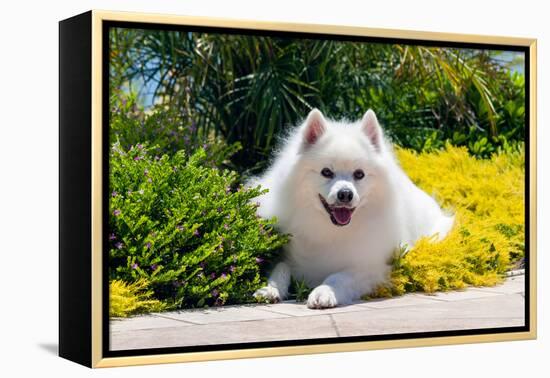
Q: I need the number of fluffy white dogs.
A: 1